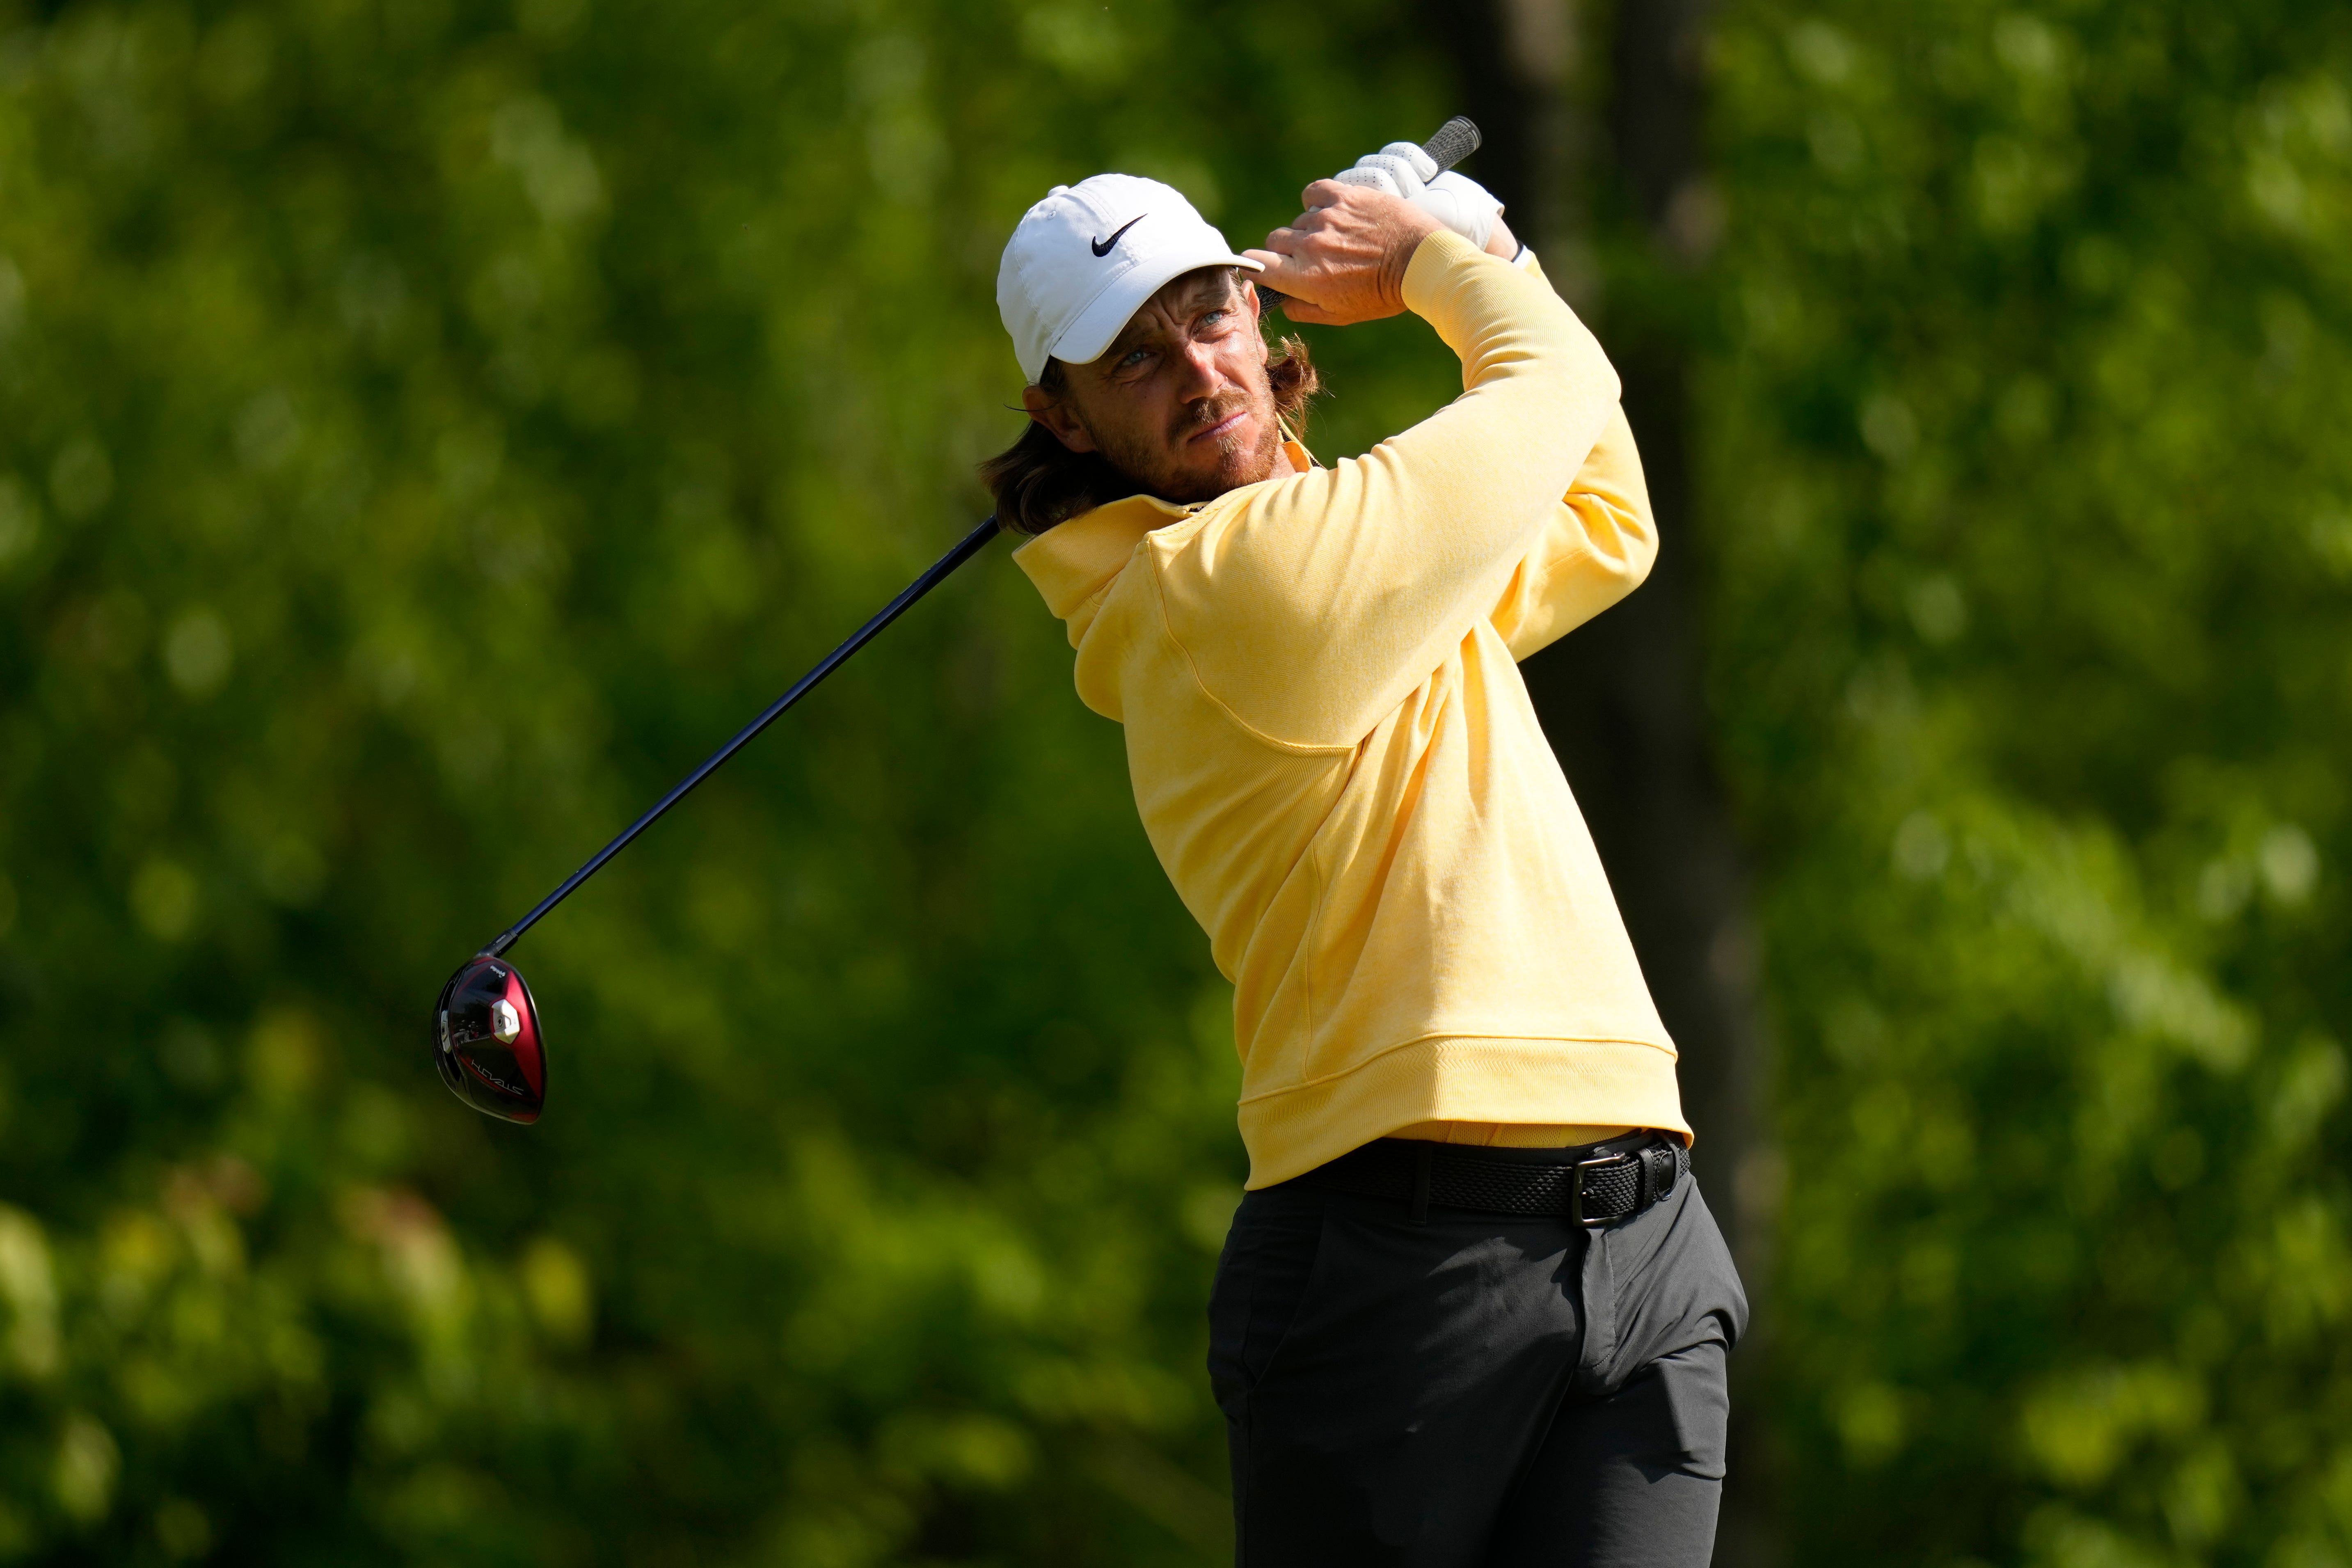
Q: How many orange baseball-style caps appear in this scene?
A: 0